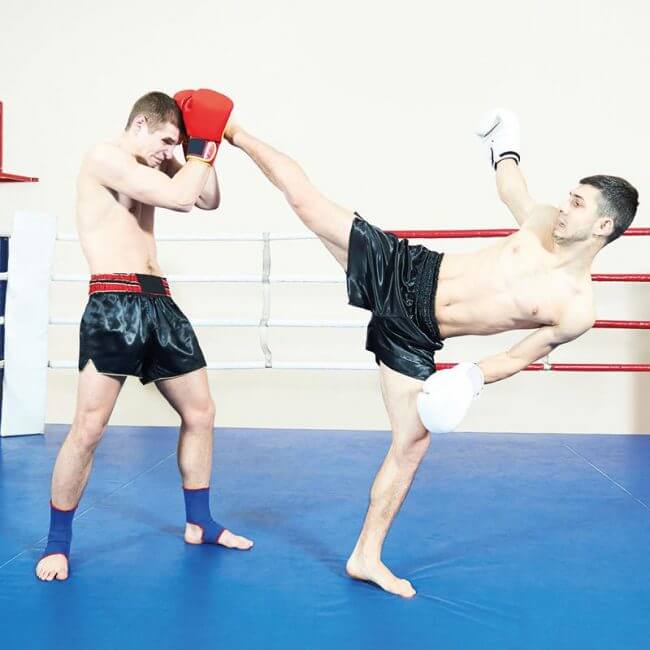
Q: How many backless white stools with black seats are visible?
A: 0